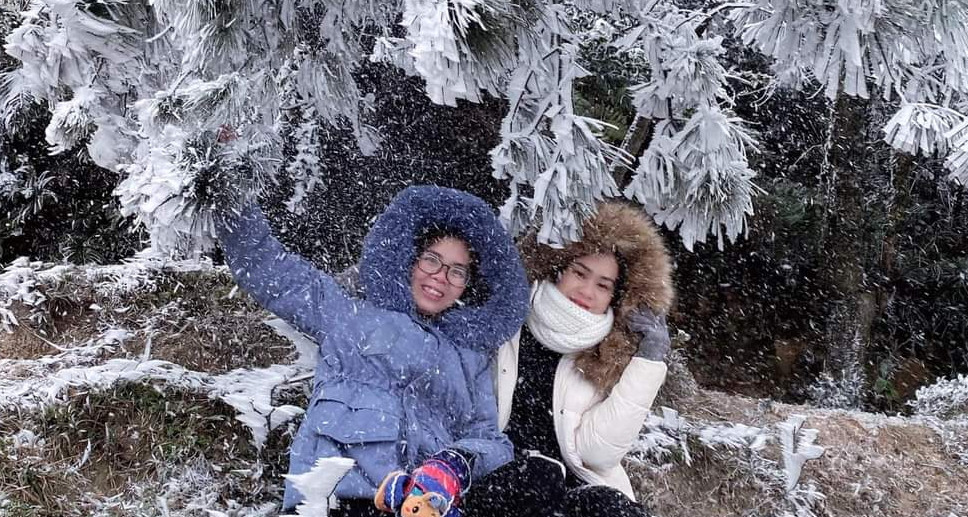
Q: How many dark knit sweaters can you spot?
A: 1